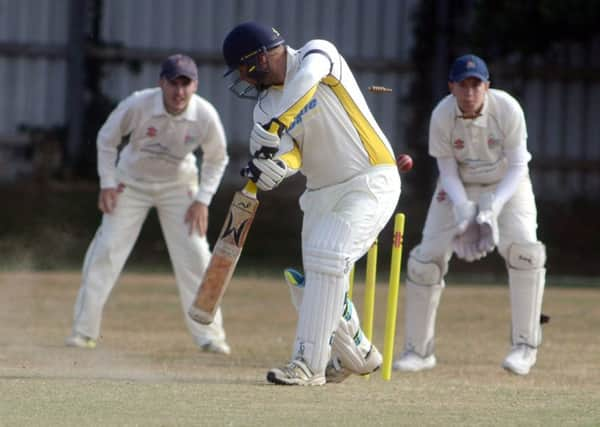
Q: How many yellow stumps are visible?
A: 3